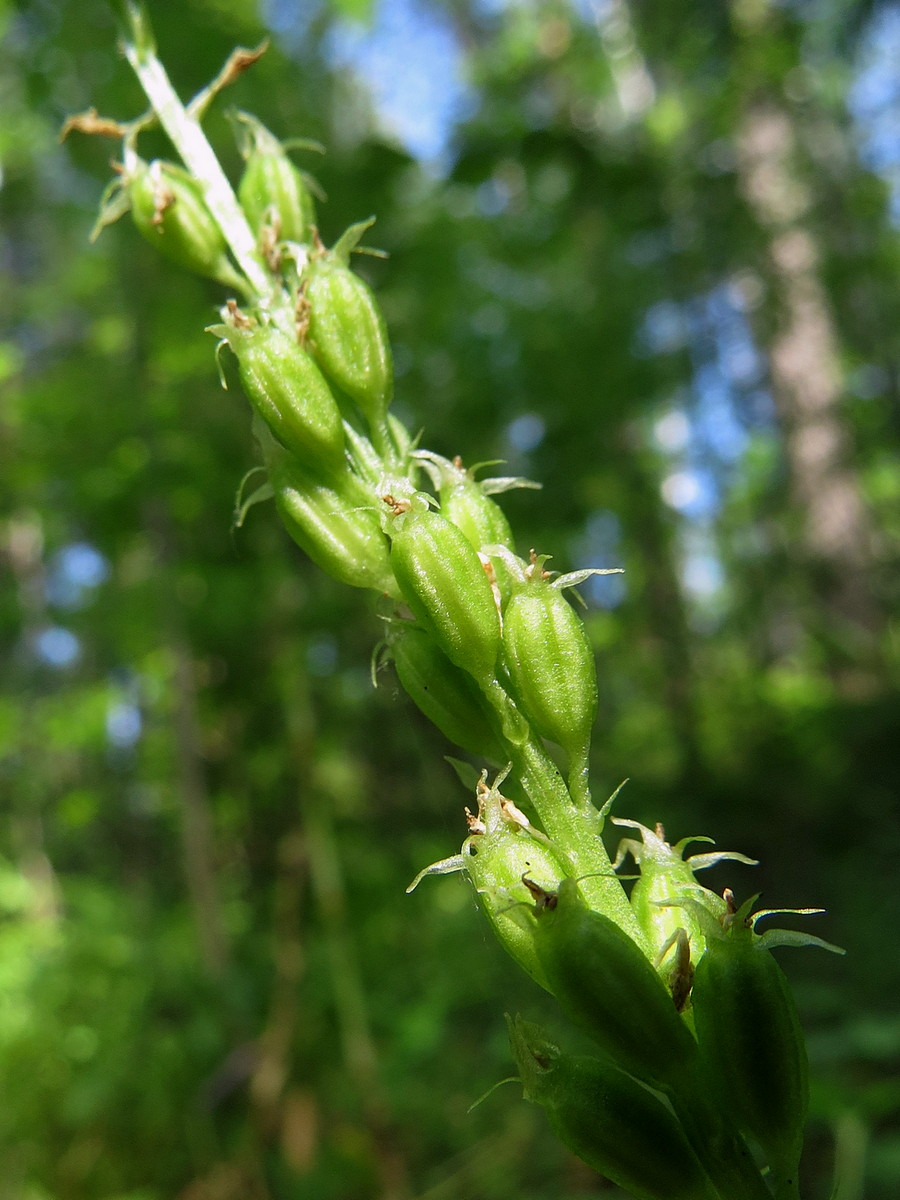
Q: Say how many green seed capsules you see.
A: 14